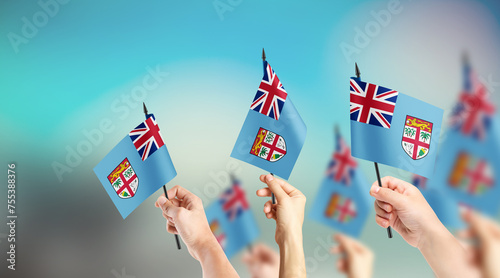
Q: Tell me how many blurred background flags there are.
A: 4